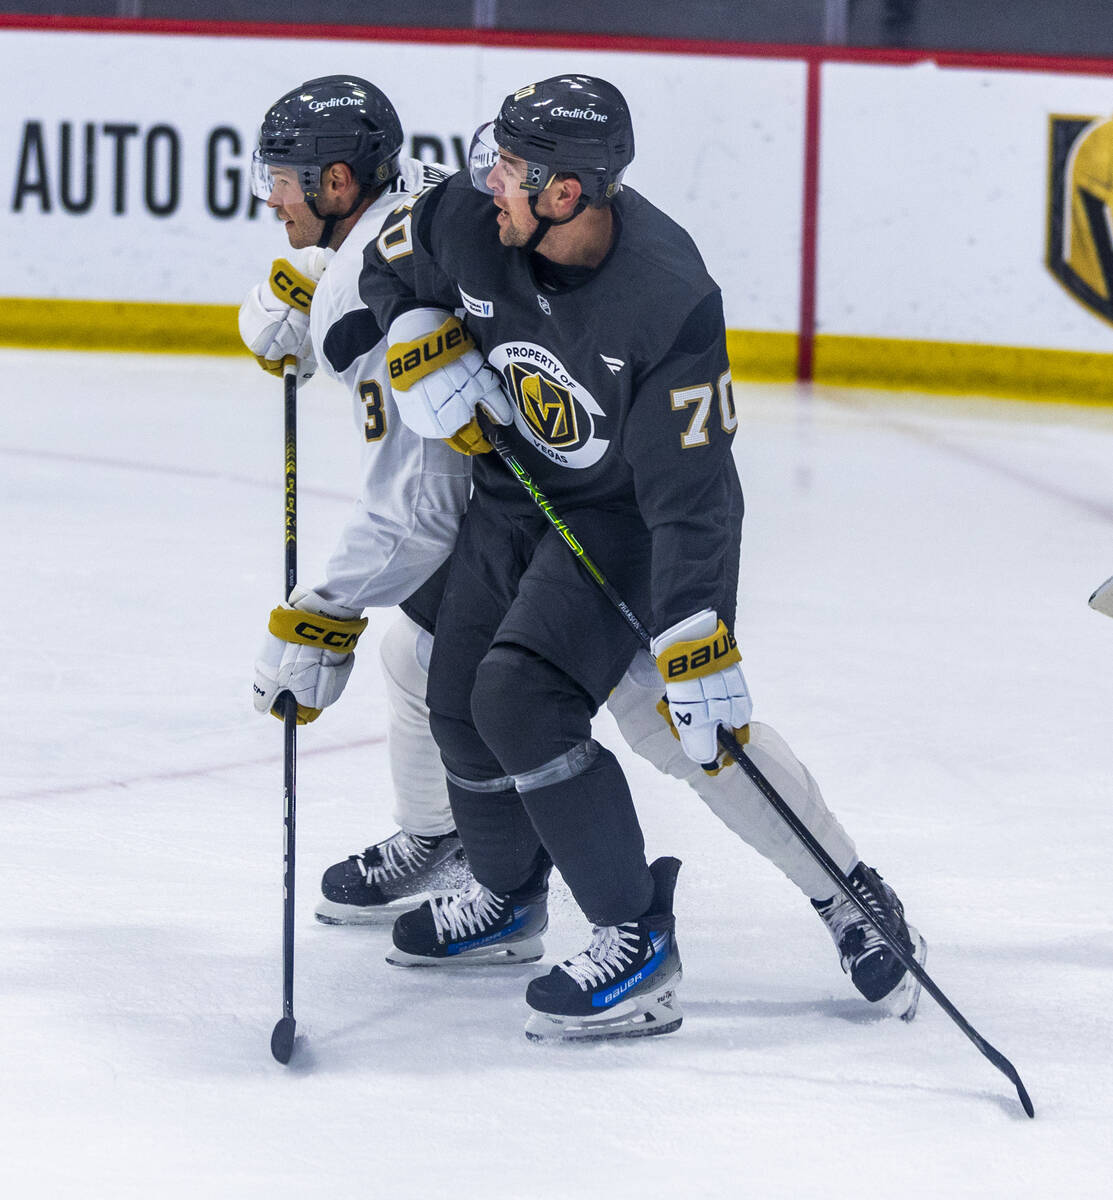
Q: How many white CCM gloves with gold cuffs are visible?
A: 2